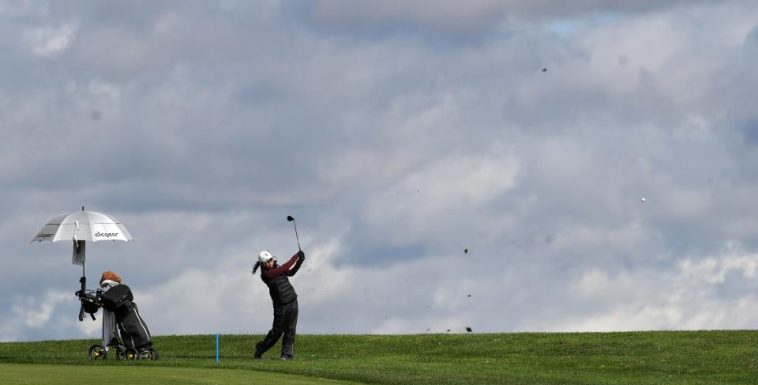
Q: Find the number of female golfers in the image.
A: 1